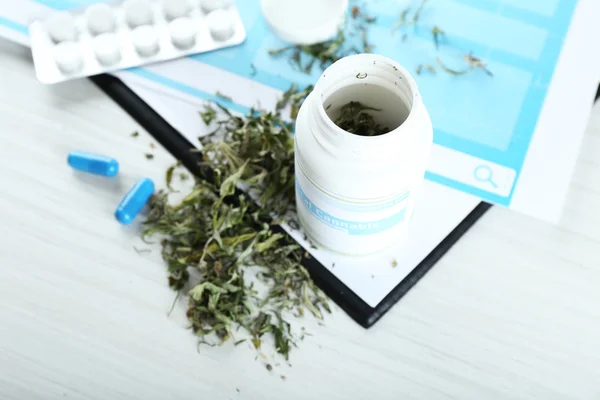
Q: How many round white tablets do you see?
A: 10